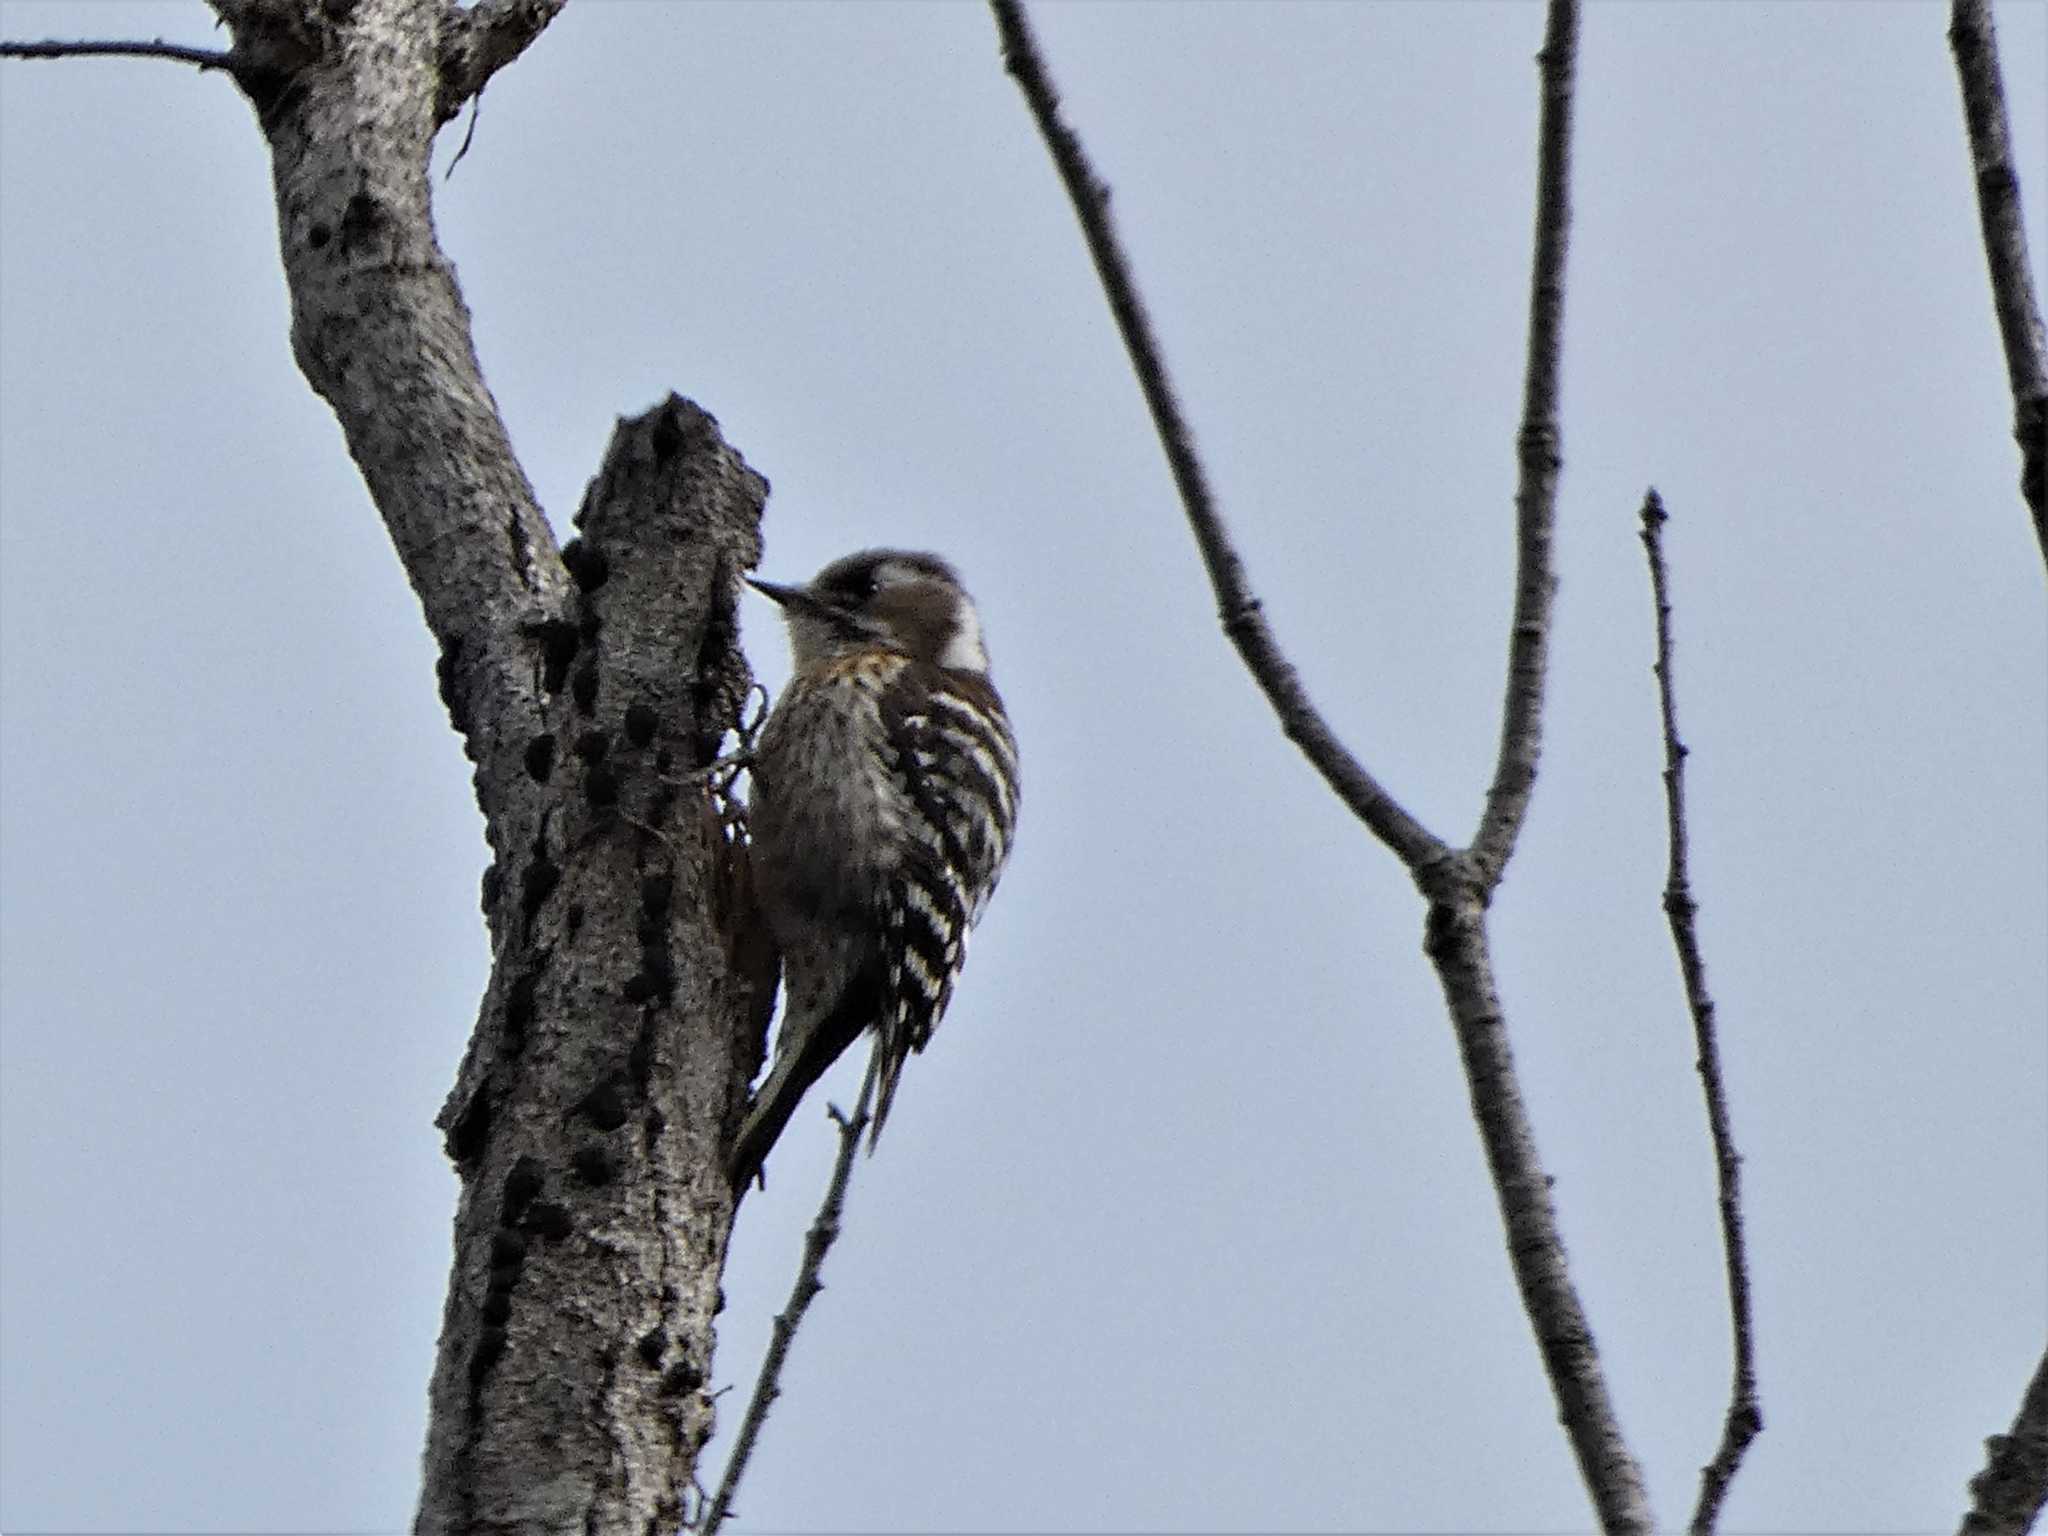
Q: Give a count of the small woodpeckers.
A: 1